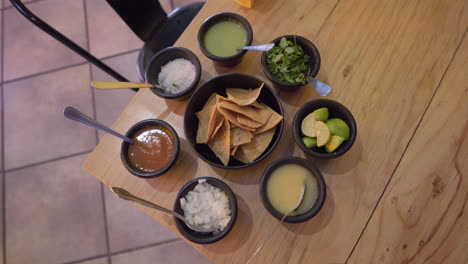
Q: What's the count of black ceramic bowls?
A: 8